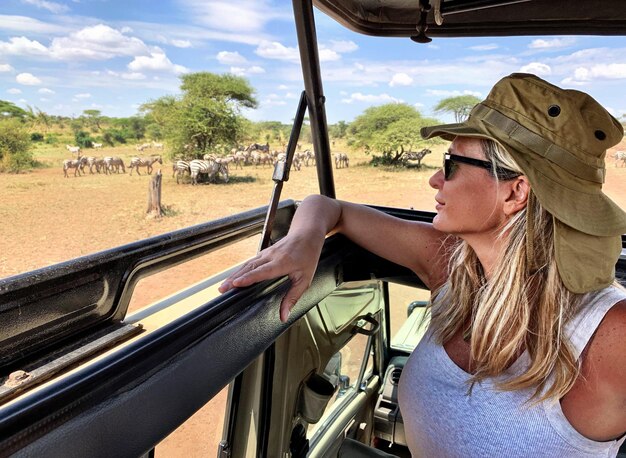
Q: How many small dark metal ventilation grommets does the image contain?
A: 2